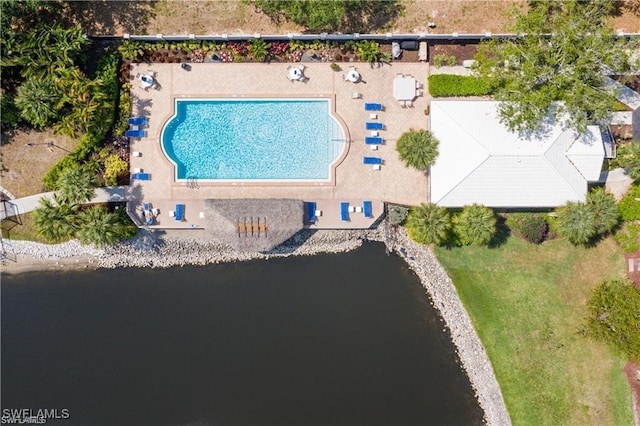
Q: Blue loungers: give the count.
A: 12